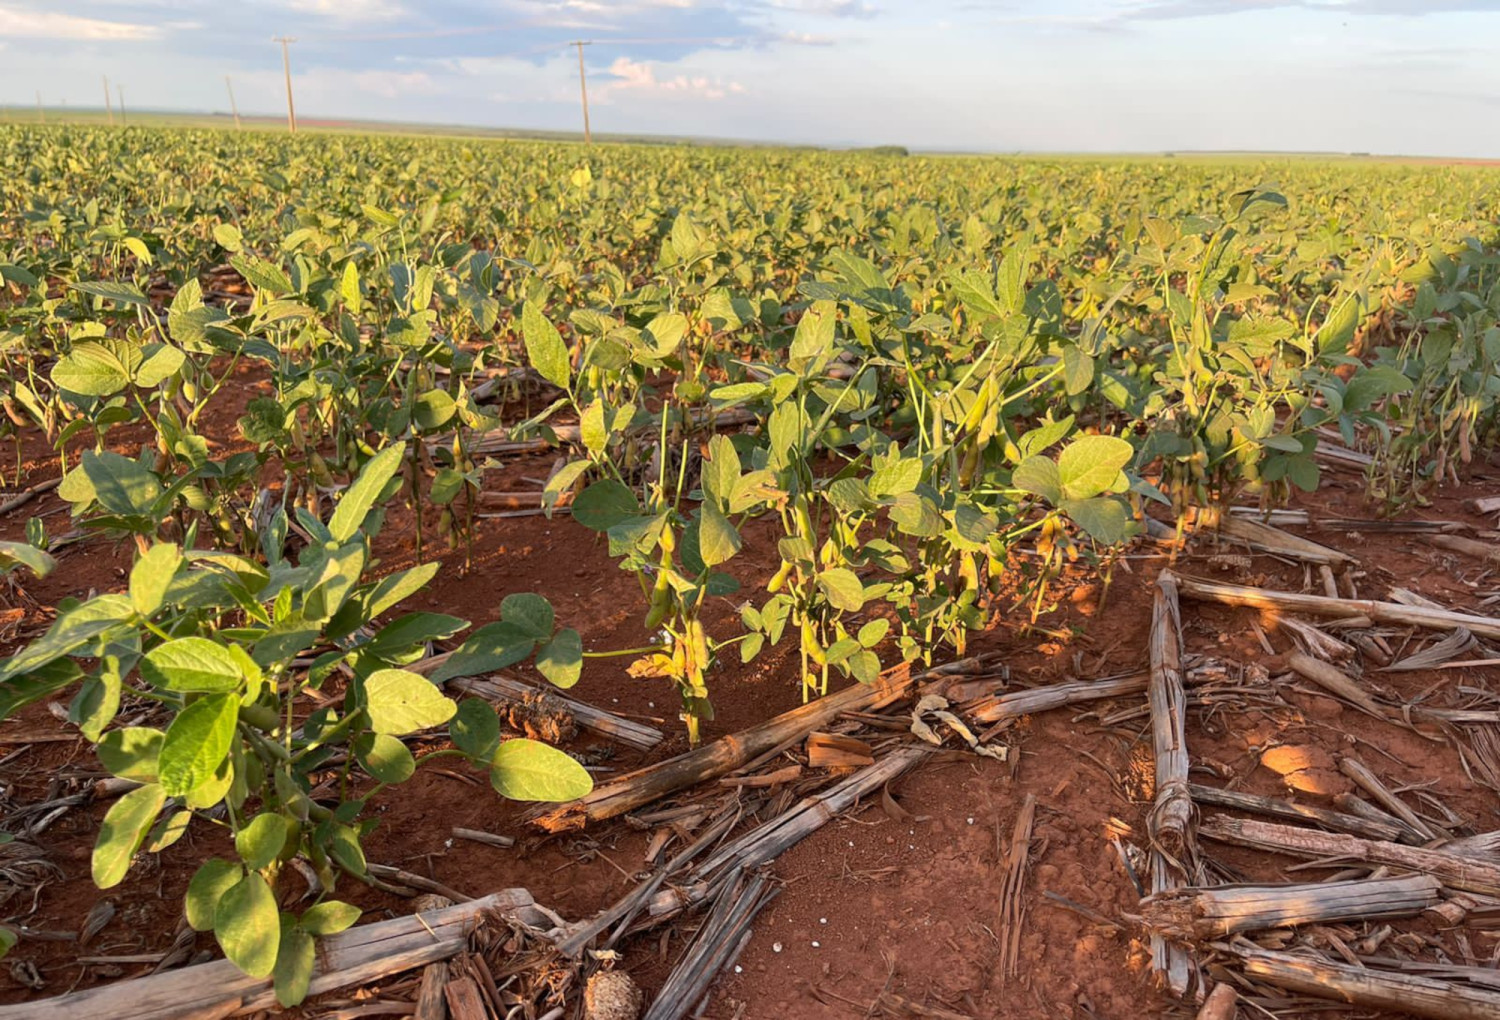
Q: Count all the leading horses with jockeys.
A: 0